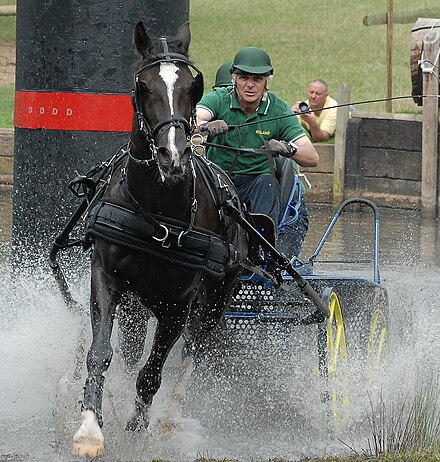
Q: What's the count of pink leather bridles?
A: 0